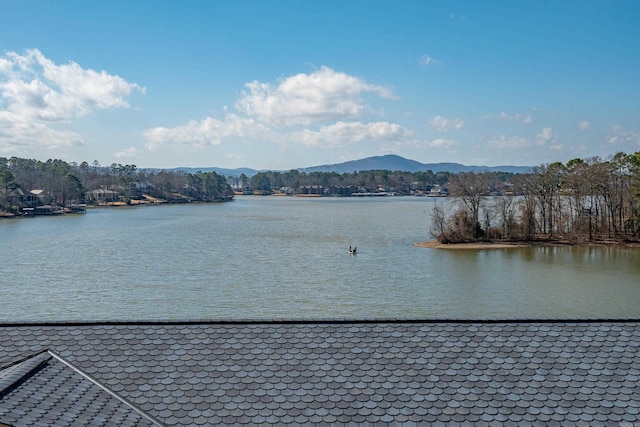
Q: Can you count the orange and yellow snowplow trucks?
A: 0